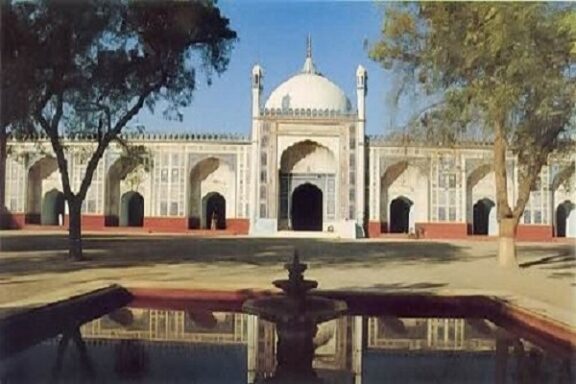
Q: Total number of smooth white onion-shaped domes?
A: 1